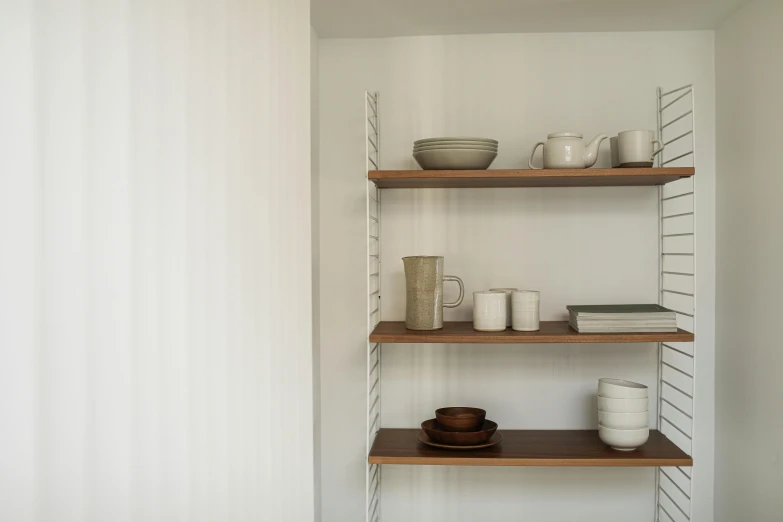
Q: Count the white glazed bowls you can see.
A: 4